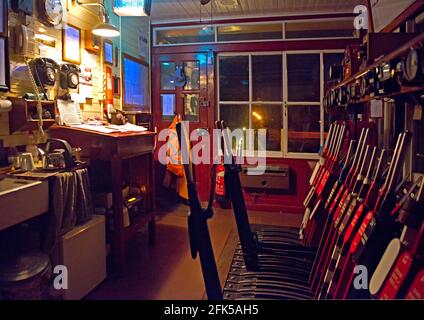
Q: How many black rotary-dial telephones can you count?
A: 2